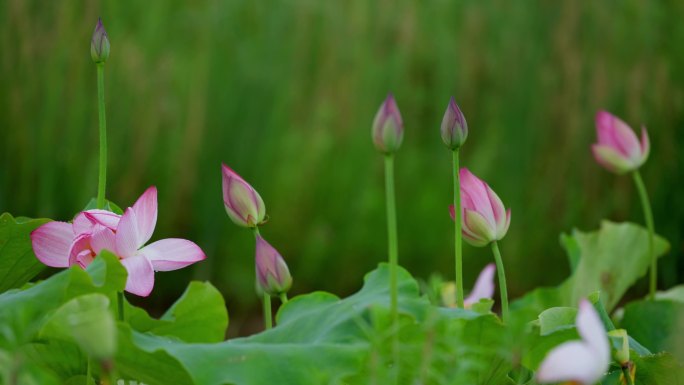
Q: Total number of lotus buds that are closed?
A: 5